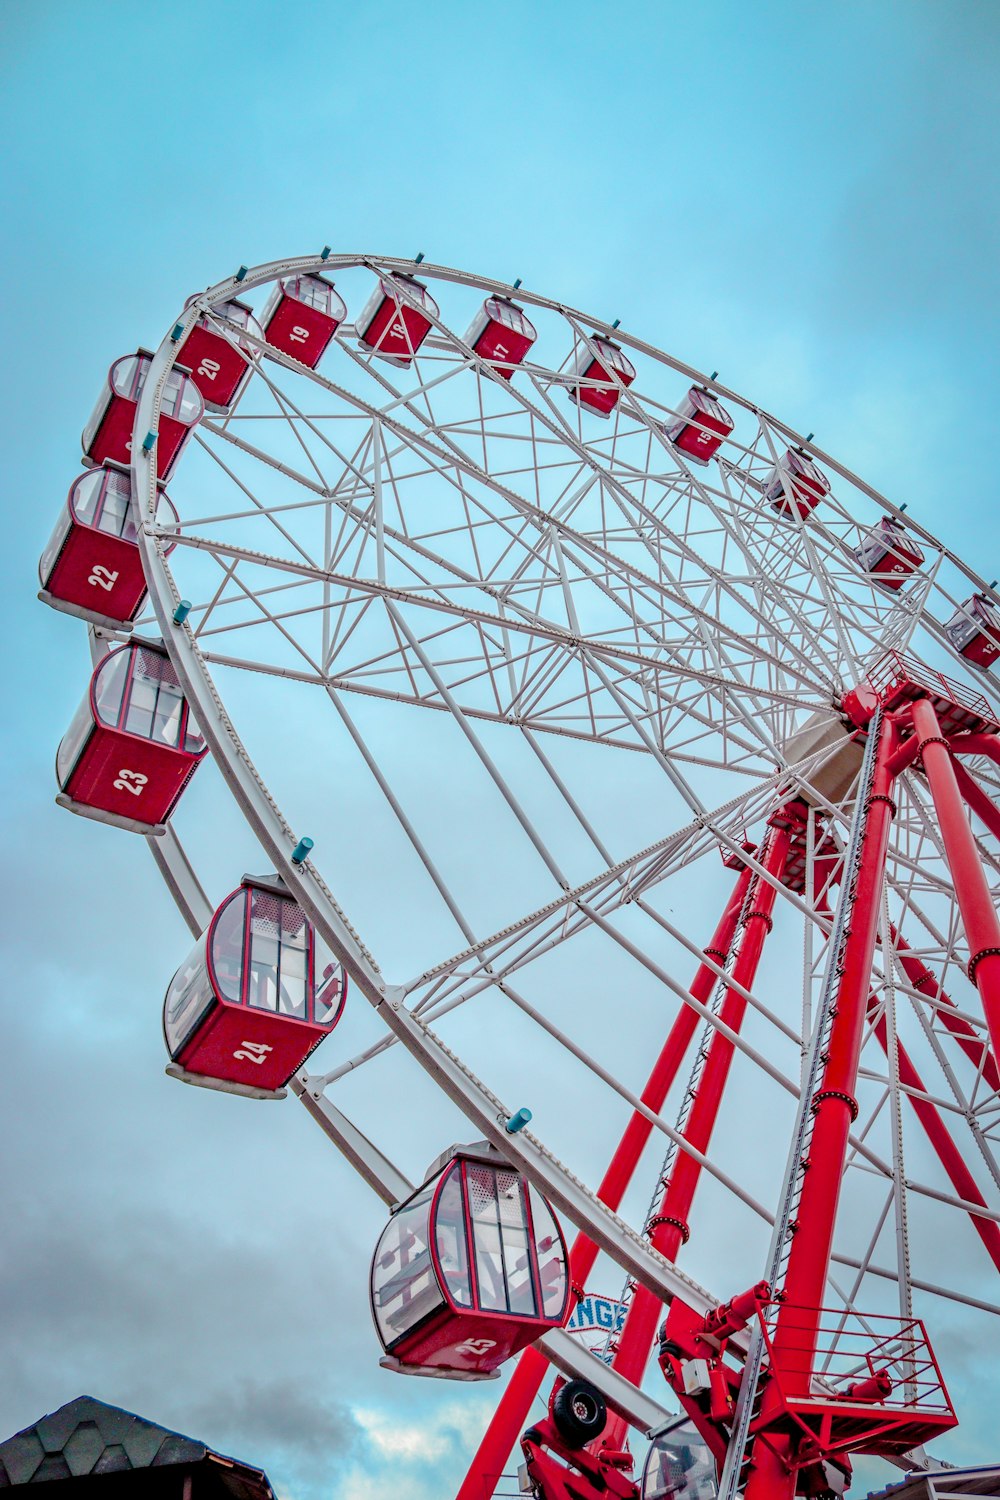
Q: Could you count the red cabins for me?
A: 14